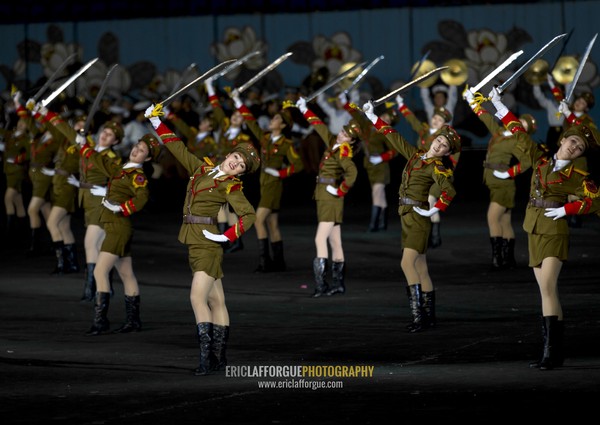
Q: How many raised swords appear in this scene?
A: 15